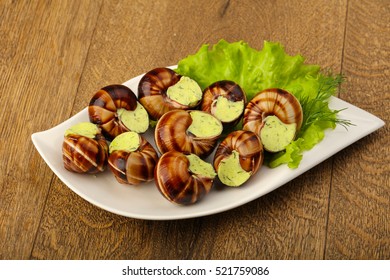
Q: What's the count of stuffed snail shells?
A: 9